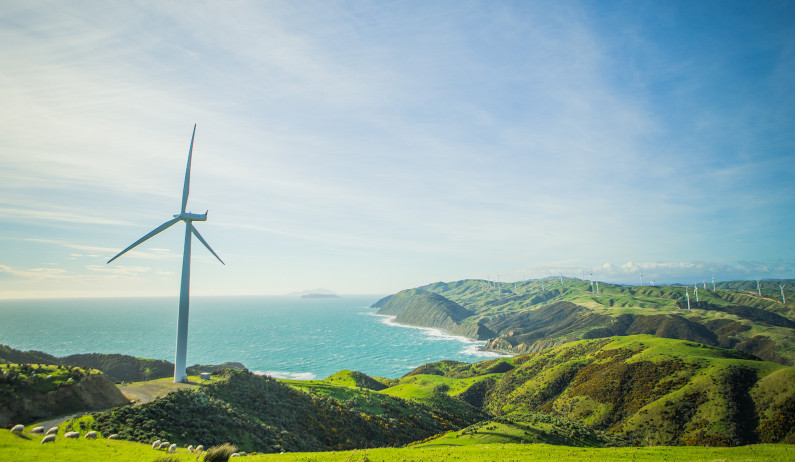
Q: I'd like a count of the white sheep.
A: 13